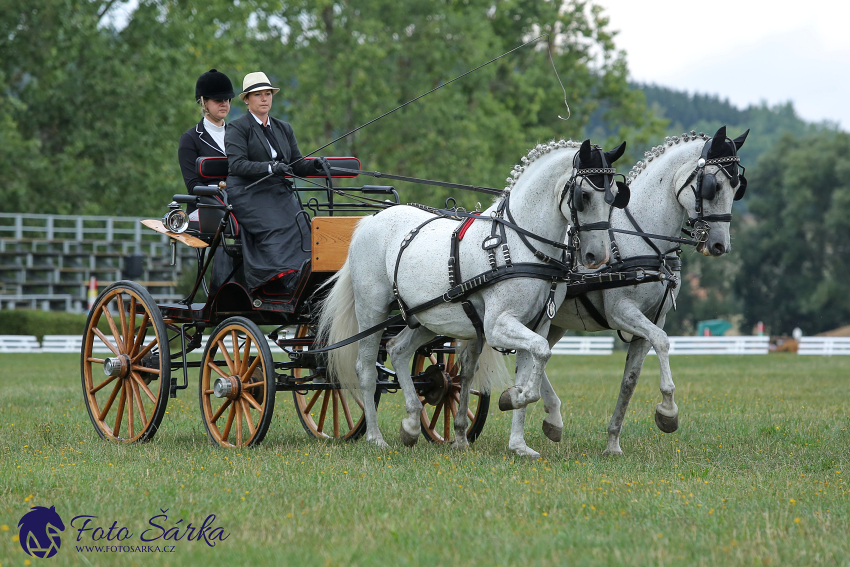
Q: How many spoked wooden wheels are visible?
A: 4